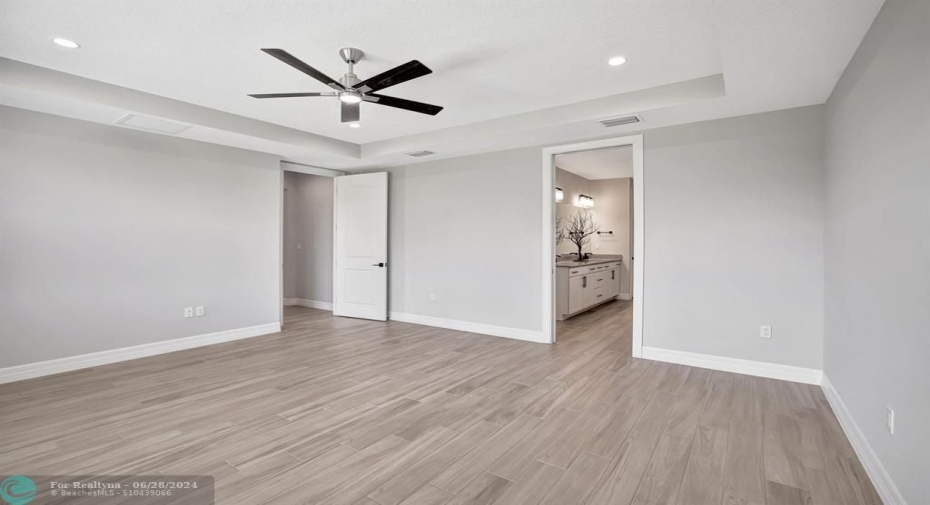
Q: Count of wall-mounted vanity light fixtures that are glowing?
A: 2